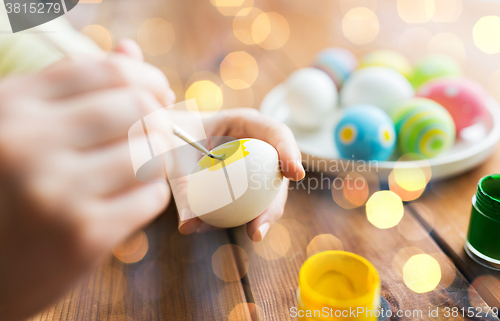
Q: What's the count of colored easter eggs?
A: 6